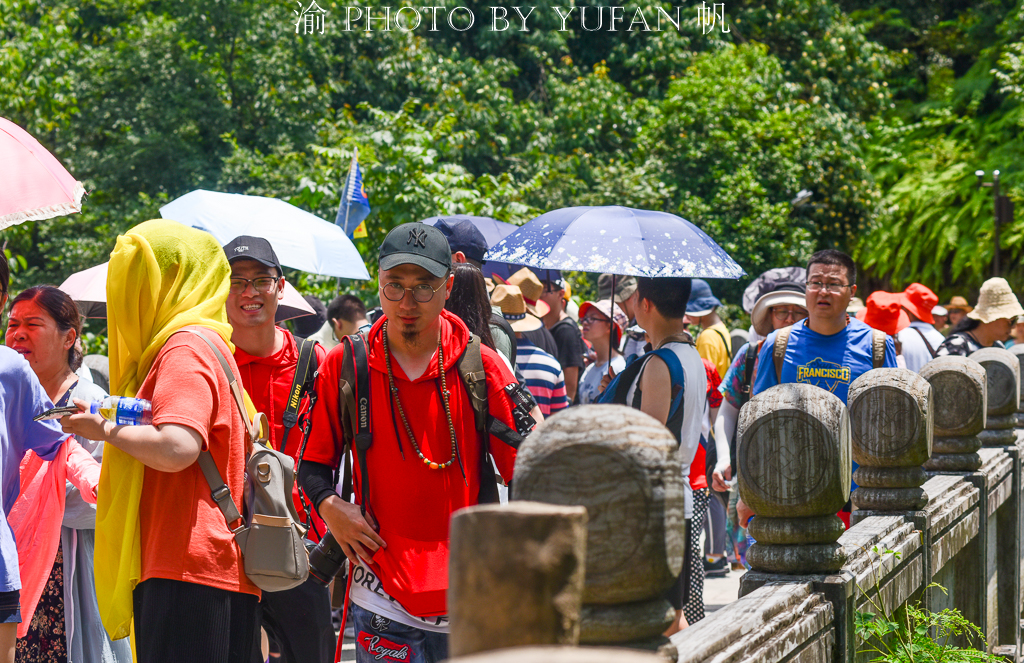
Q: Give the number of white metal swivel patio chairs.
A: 0